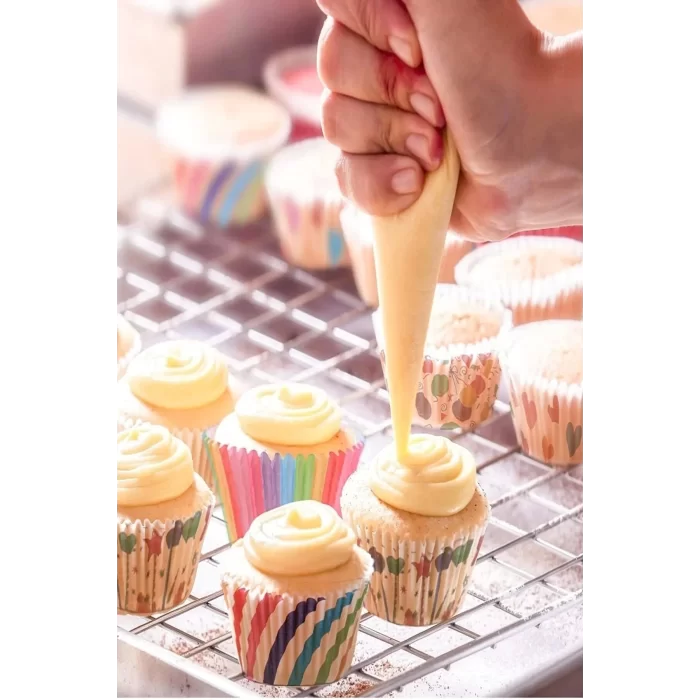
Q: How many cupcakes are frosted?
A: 5